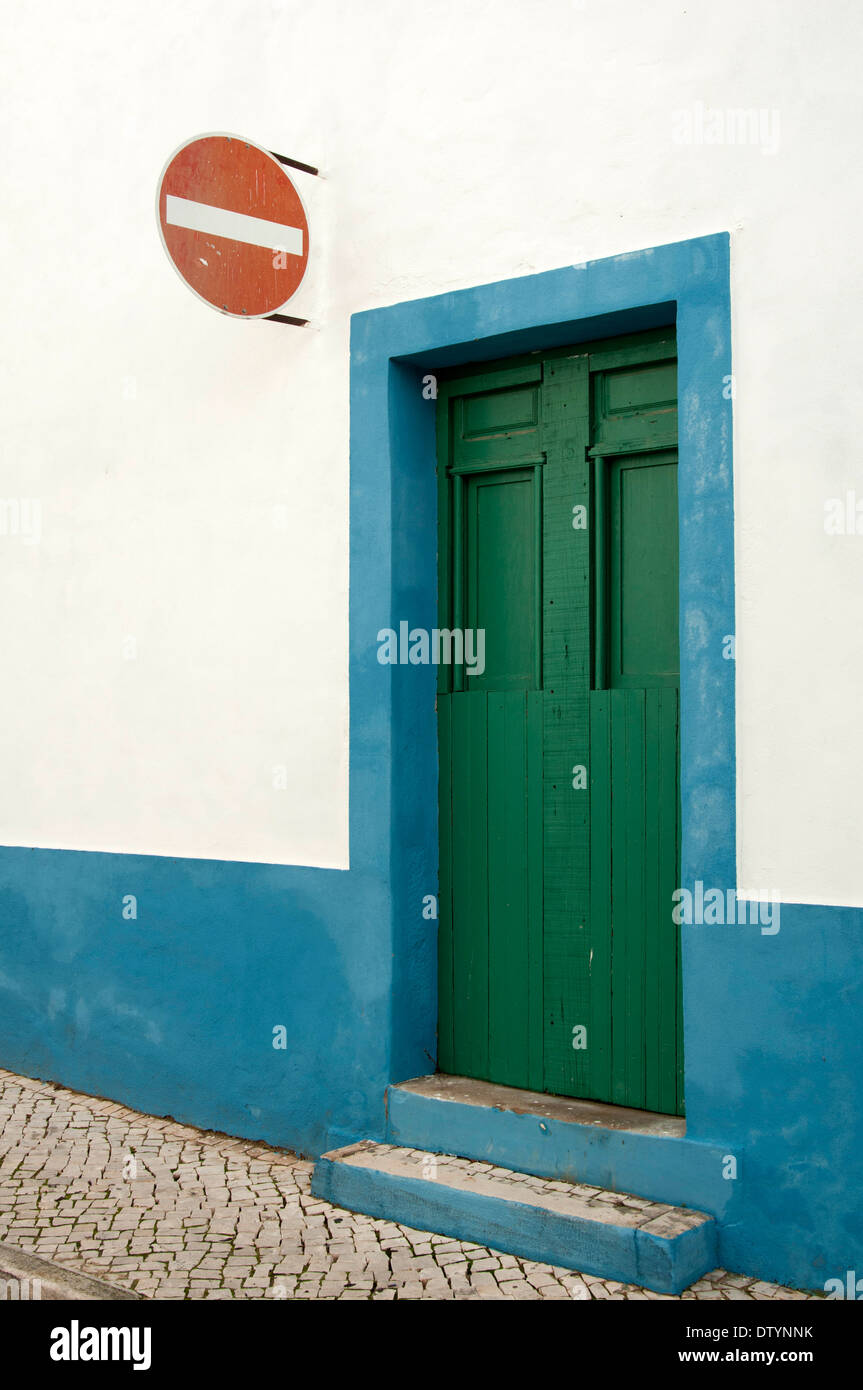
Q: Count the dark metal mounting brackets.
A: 2